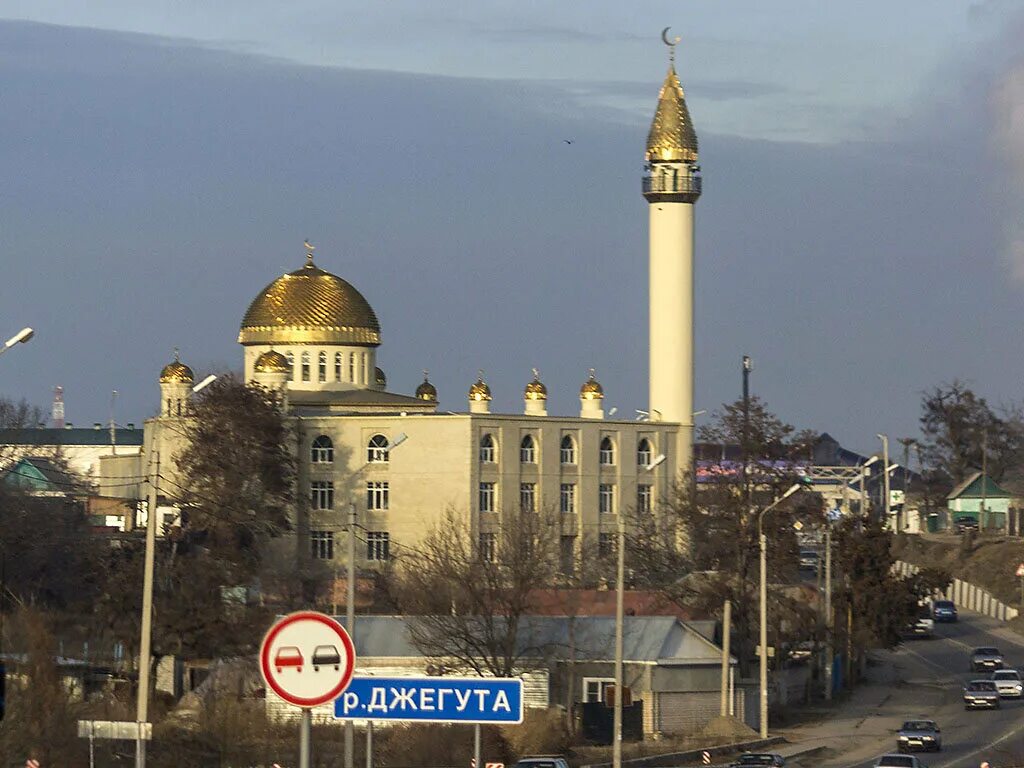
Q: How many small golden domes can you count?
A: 7